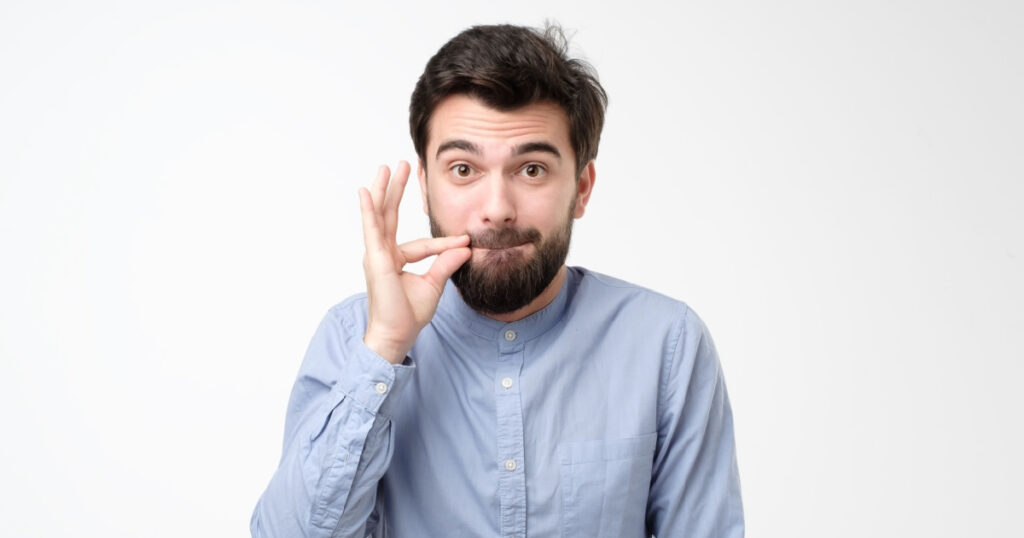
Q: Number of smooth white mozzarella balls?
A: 0